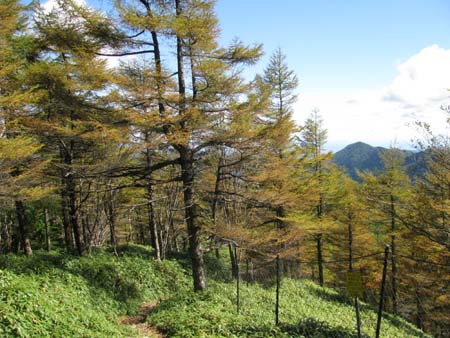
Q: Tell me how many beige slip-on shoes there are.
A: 0